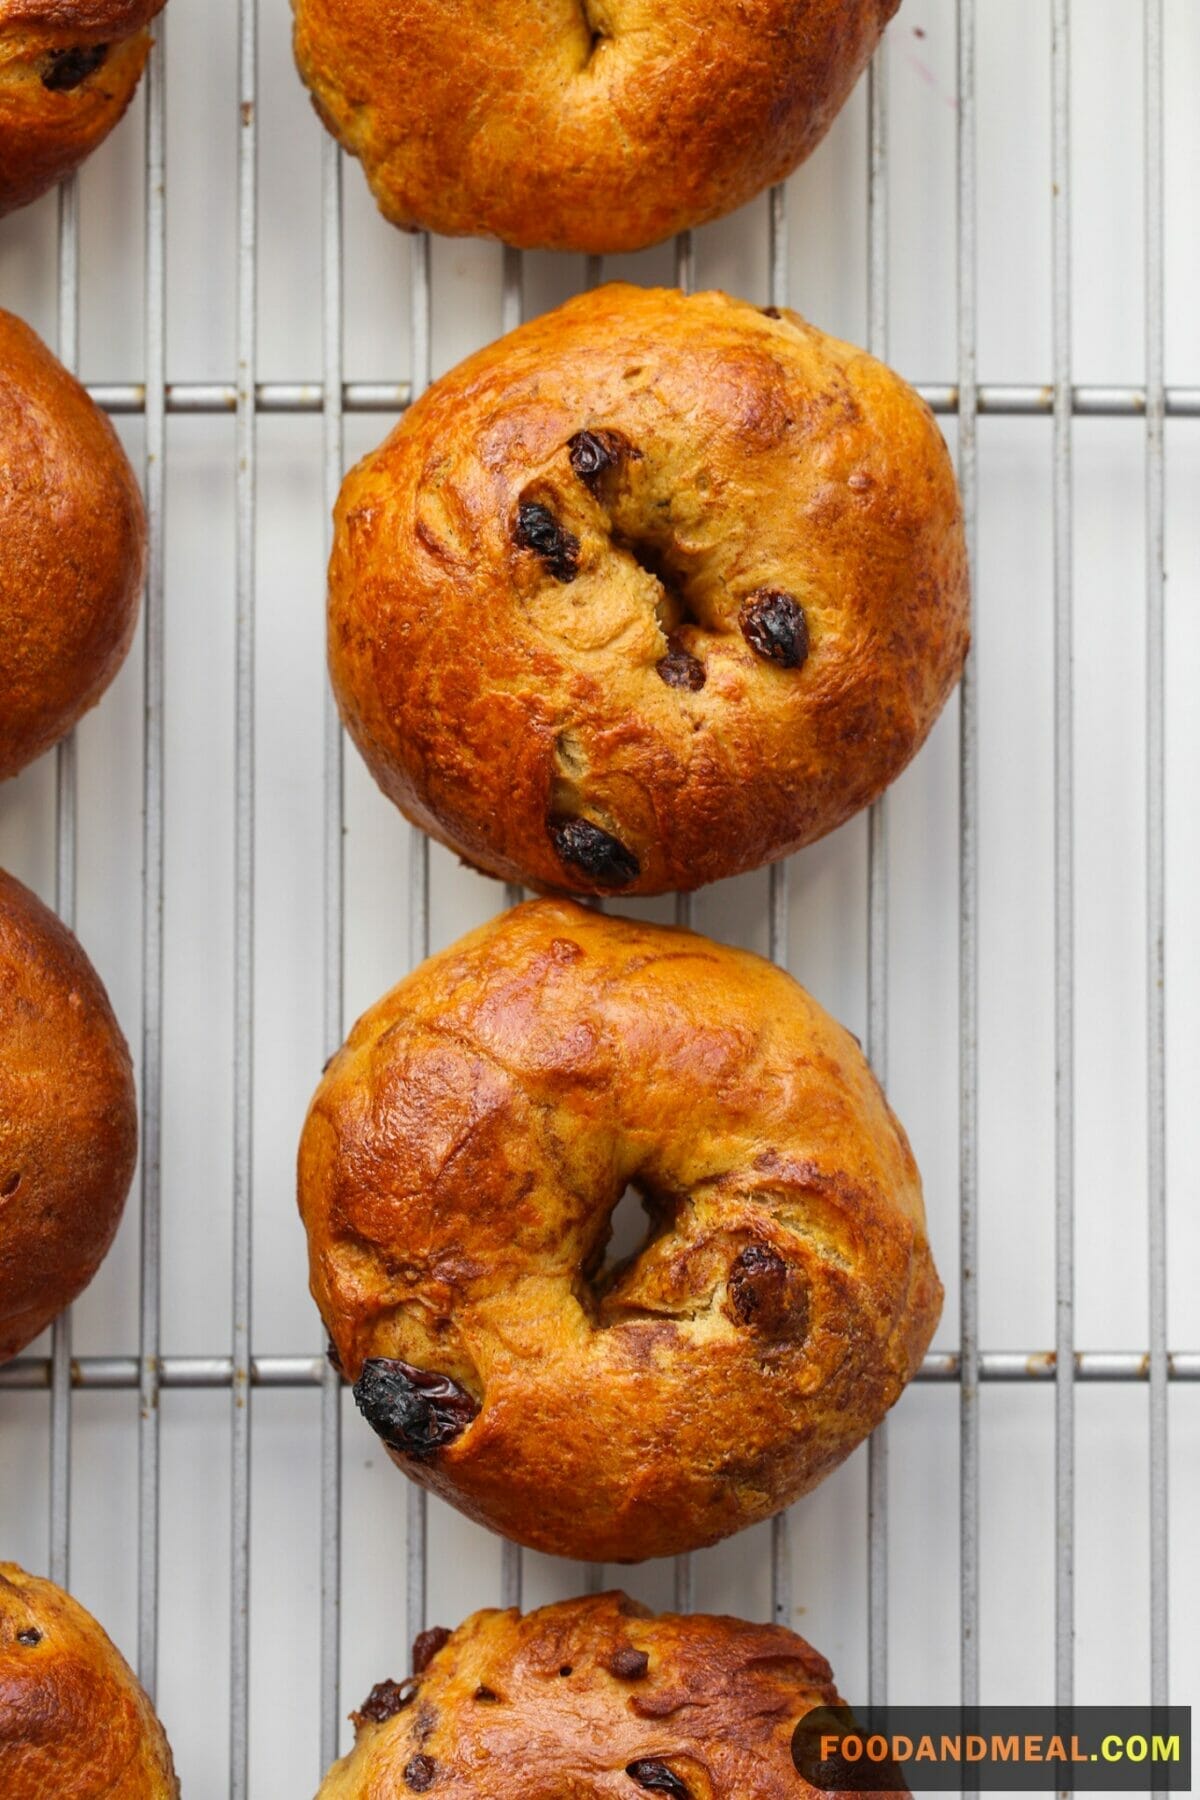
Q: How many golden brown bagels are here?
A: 8